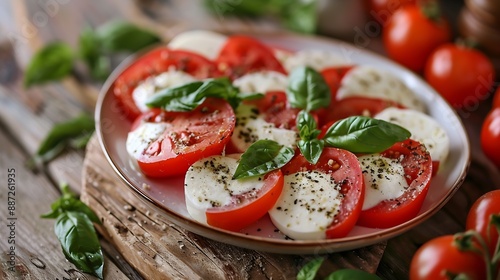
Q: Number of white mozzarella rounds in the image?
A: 11